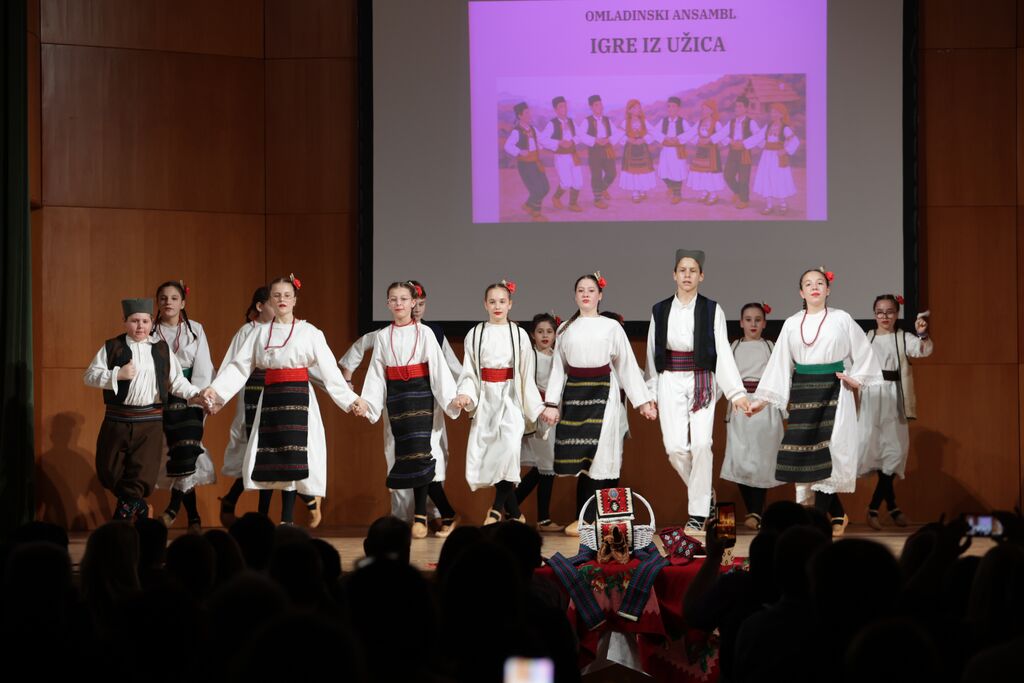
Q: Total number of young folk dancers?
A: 14